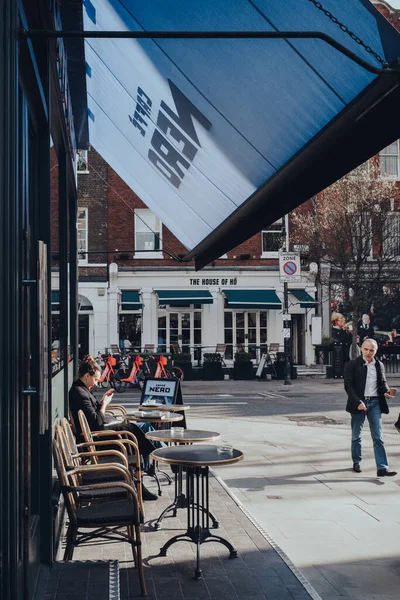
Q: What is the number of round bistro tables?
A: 4